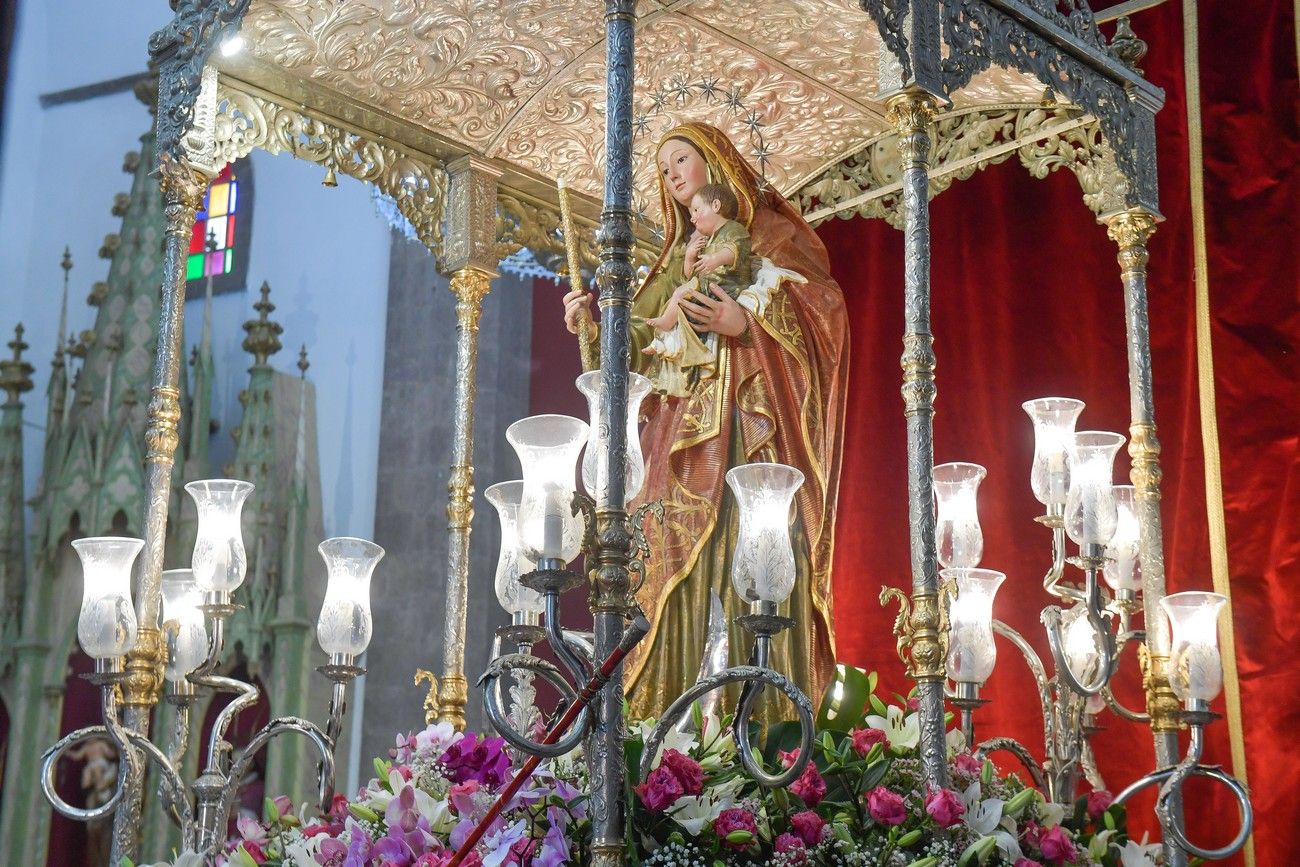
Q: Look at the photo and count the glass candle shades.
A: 15